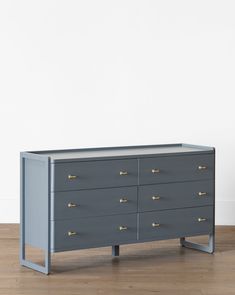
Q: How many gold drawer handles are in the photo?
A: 12